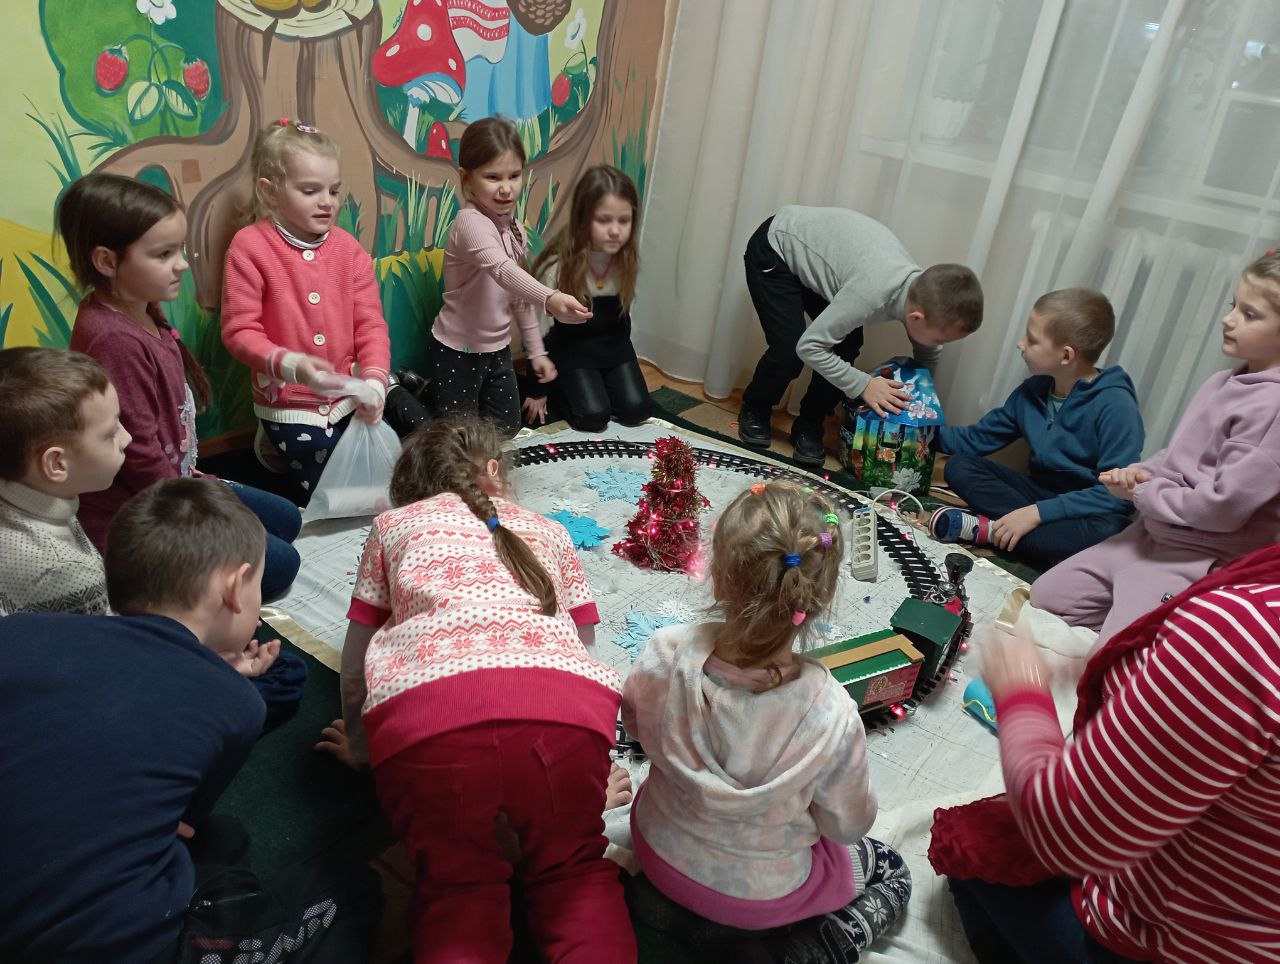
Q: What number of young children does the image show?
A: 11